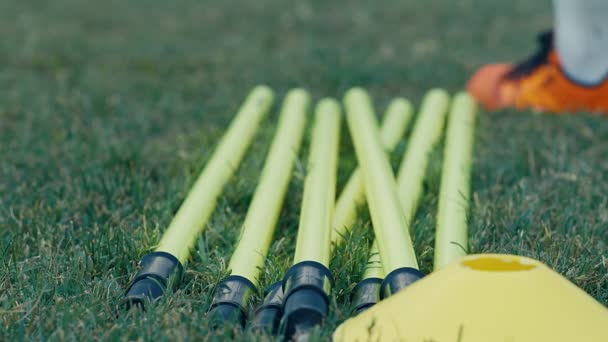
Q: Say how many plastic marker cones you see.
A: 1